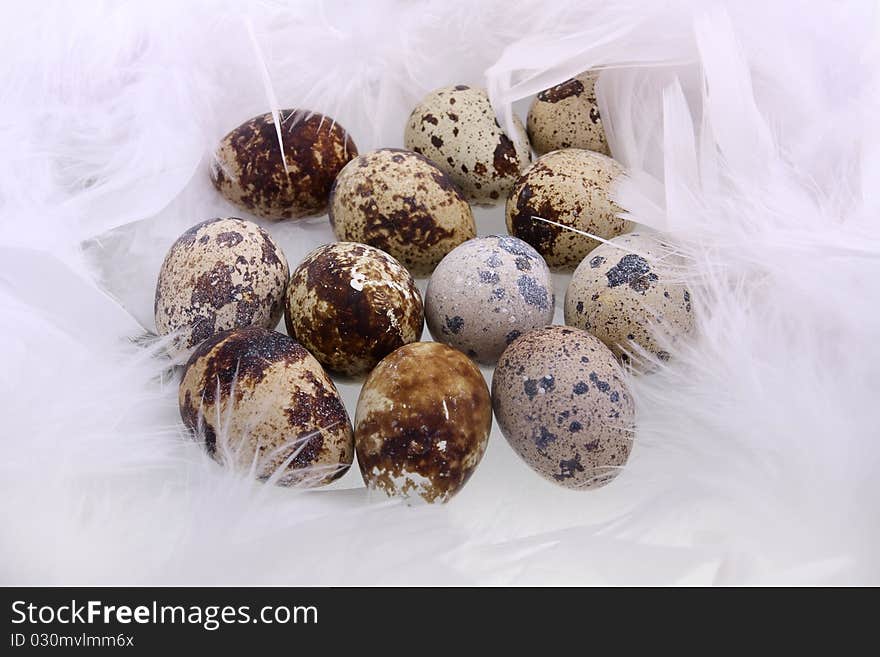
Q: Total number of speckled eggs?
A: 12